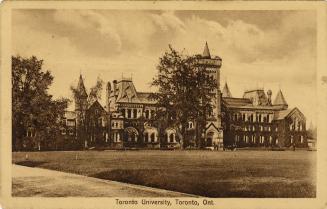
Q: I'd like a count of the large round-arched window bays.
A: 3